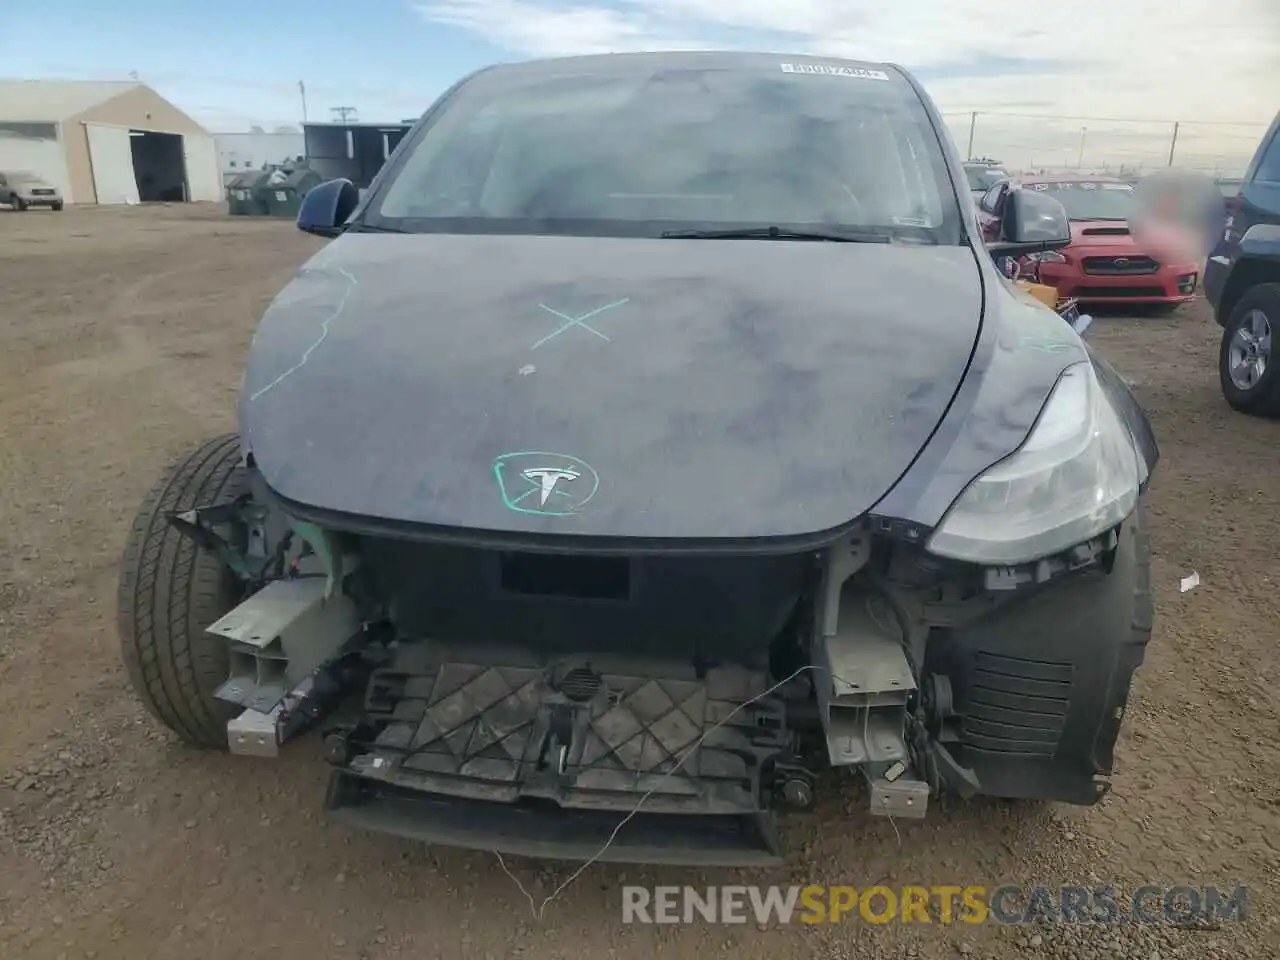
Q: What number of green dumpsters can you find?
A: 2